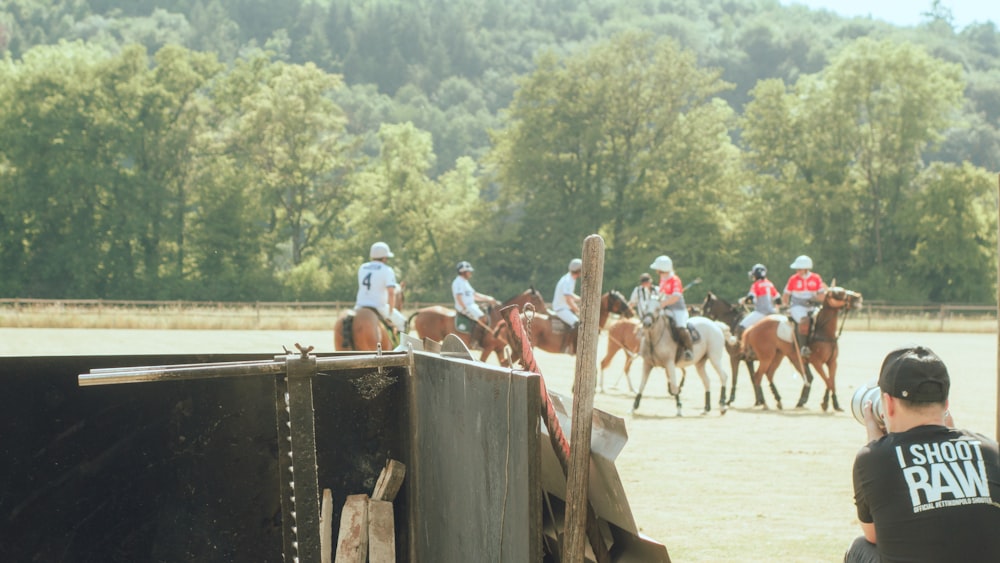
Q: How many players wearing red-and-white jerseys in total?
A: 3